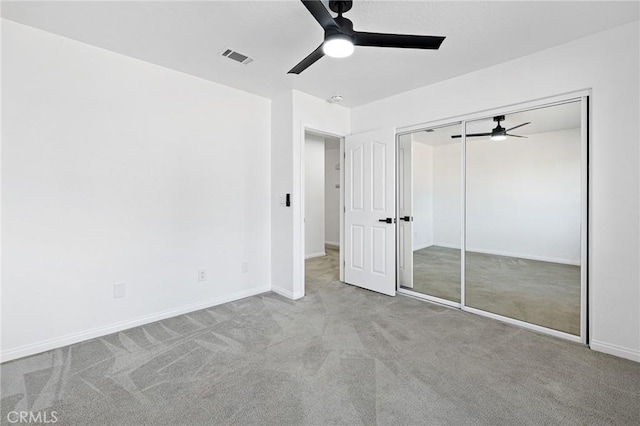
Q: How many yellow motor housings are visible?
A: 0